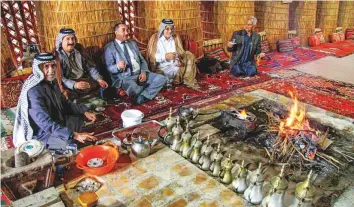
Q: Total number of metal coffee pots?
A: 11